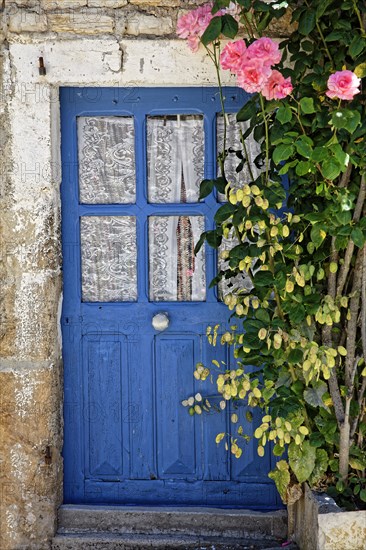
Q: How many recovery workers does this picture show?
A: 0